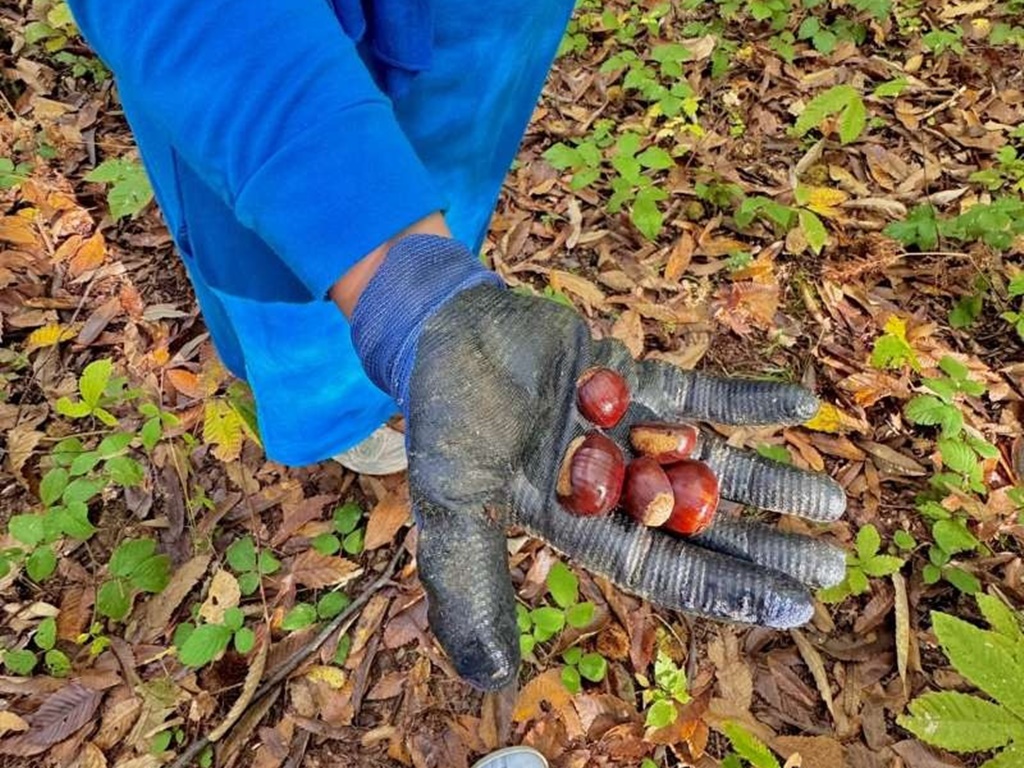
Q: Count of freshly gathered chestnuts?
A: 5